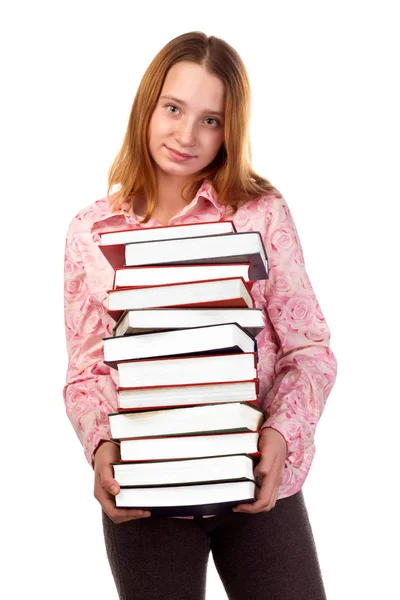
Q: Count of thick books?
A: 12